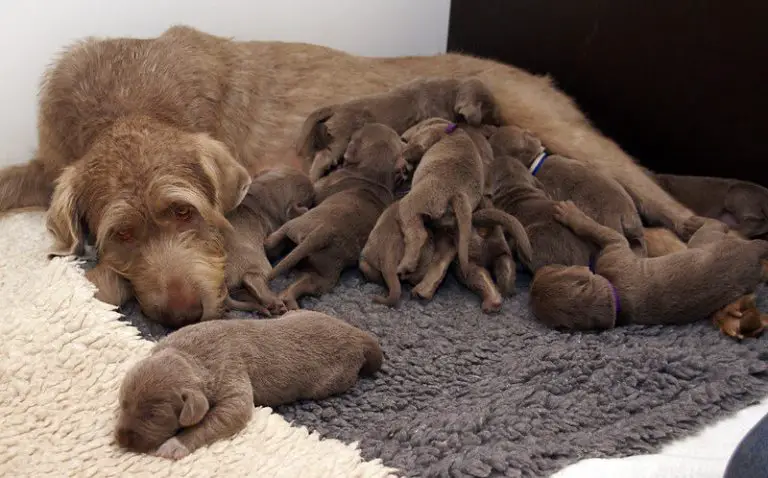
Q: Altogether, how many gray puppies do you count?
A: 11